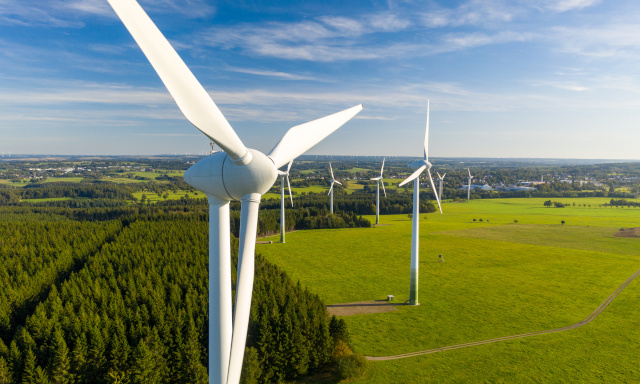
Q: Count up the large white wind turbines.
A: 7